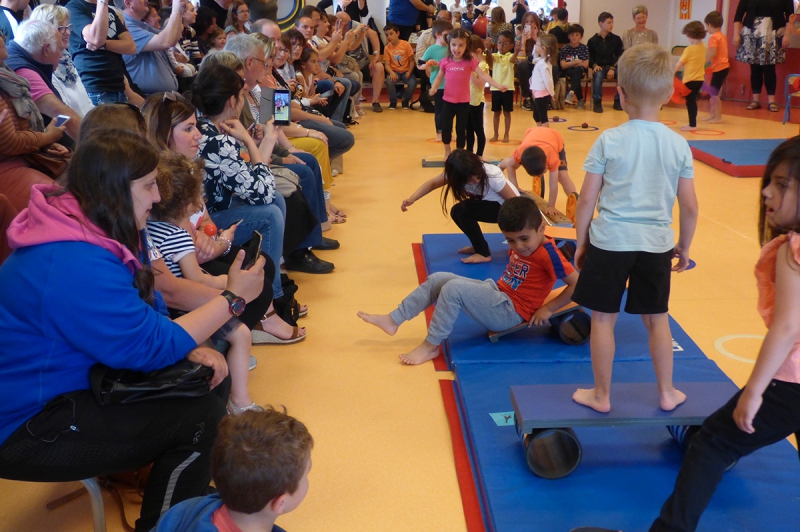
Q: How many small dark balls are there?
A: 2